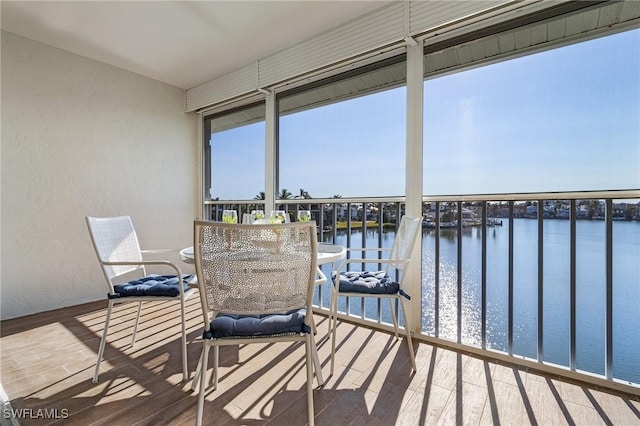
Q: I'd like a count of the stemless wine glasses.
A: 4